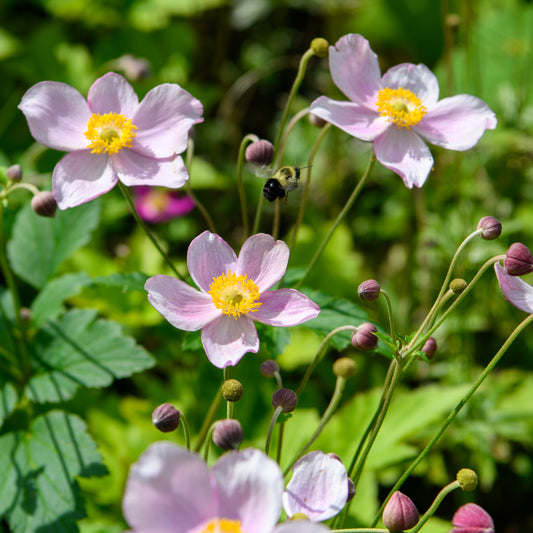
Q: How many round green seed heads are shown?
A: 5